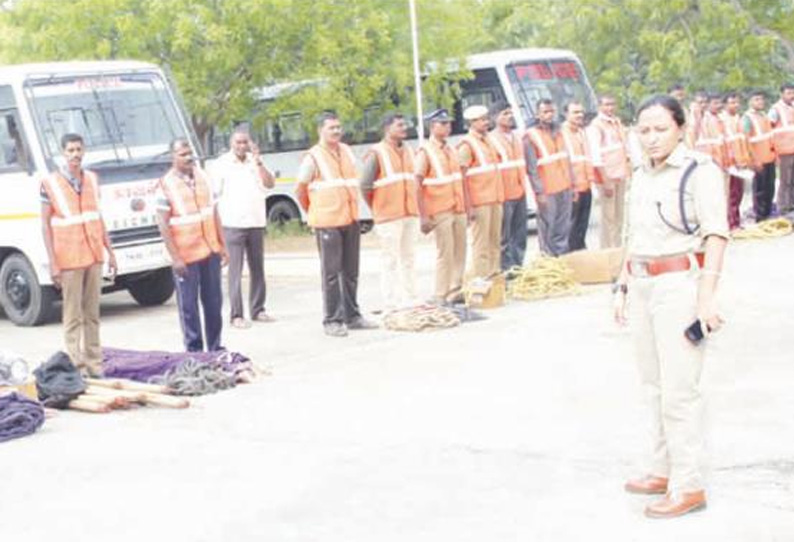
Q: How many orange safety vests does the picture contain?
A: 15